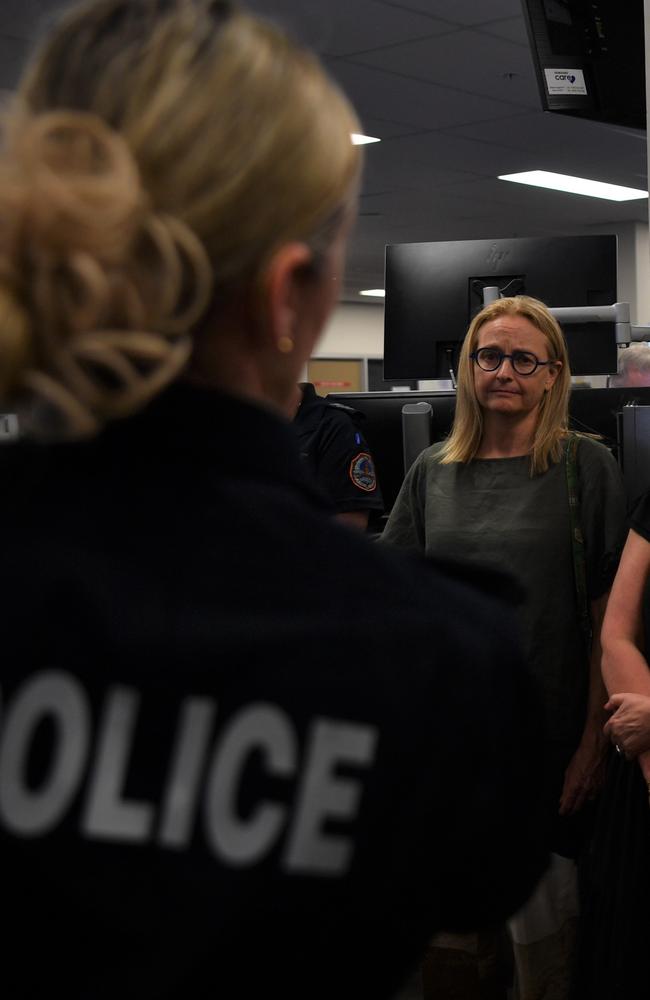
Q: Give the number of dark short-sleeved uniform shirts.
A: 1